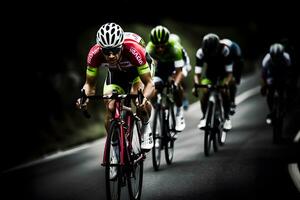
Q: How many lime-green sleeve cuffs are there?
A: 2